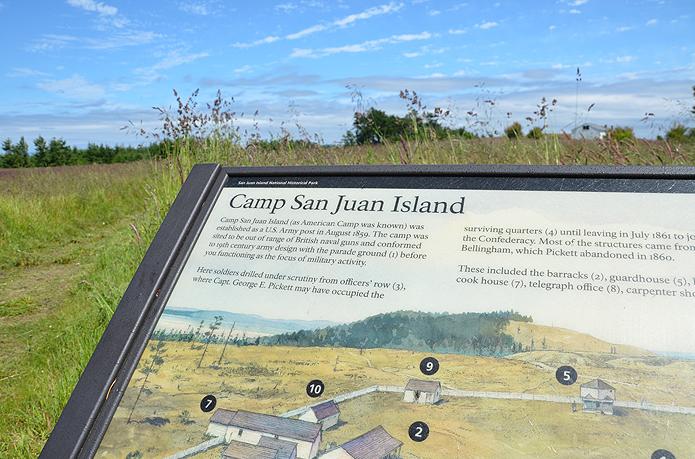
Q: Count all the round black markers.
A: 6